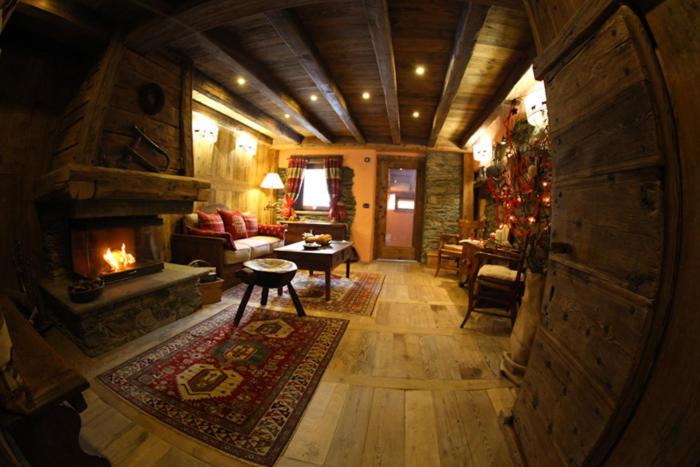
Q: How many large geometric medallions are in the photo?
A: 3